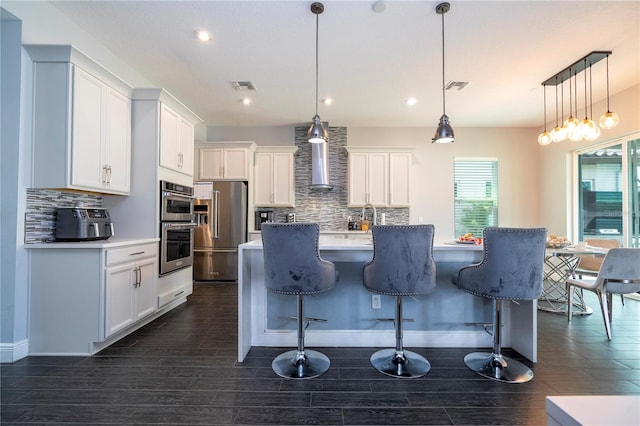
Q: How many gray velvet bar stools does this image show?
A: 3